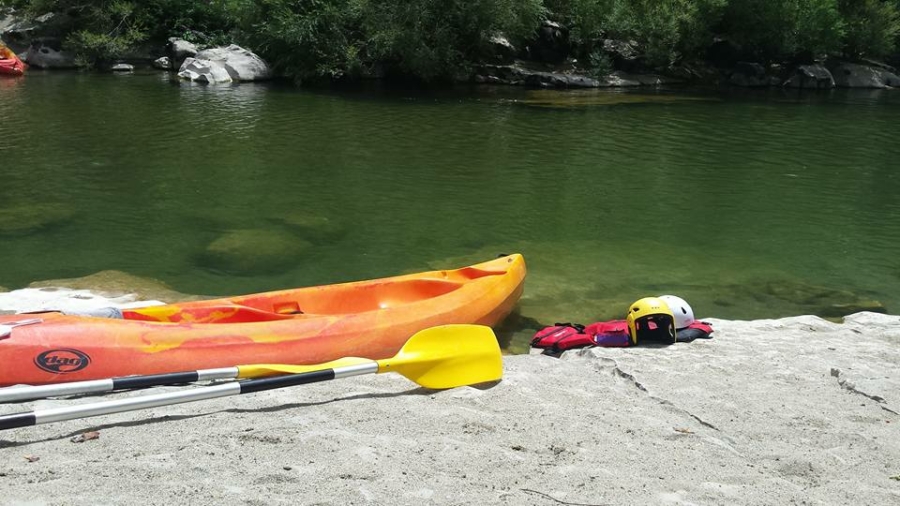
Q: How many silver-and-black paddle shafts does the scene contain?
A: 2